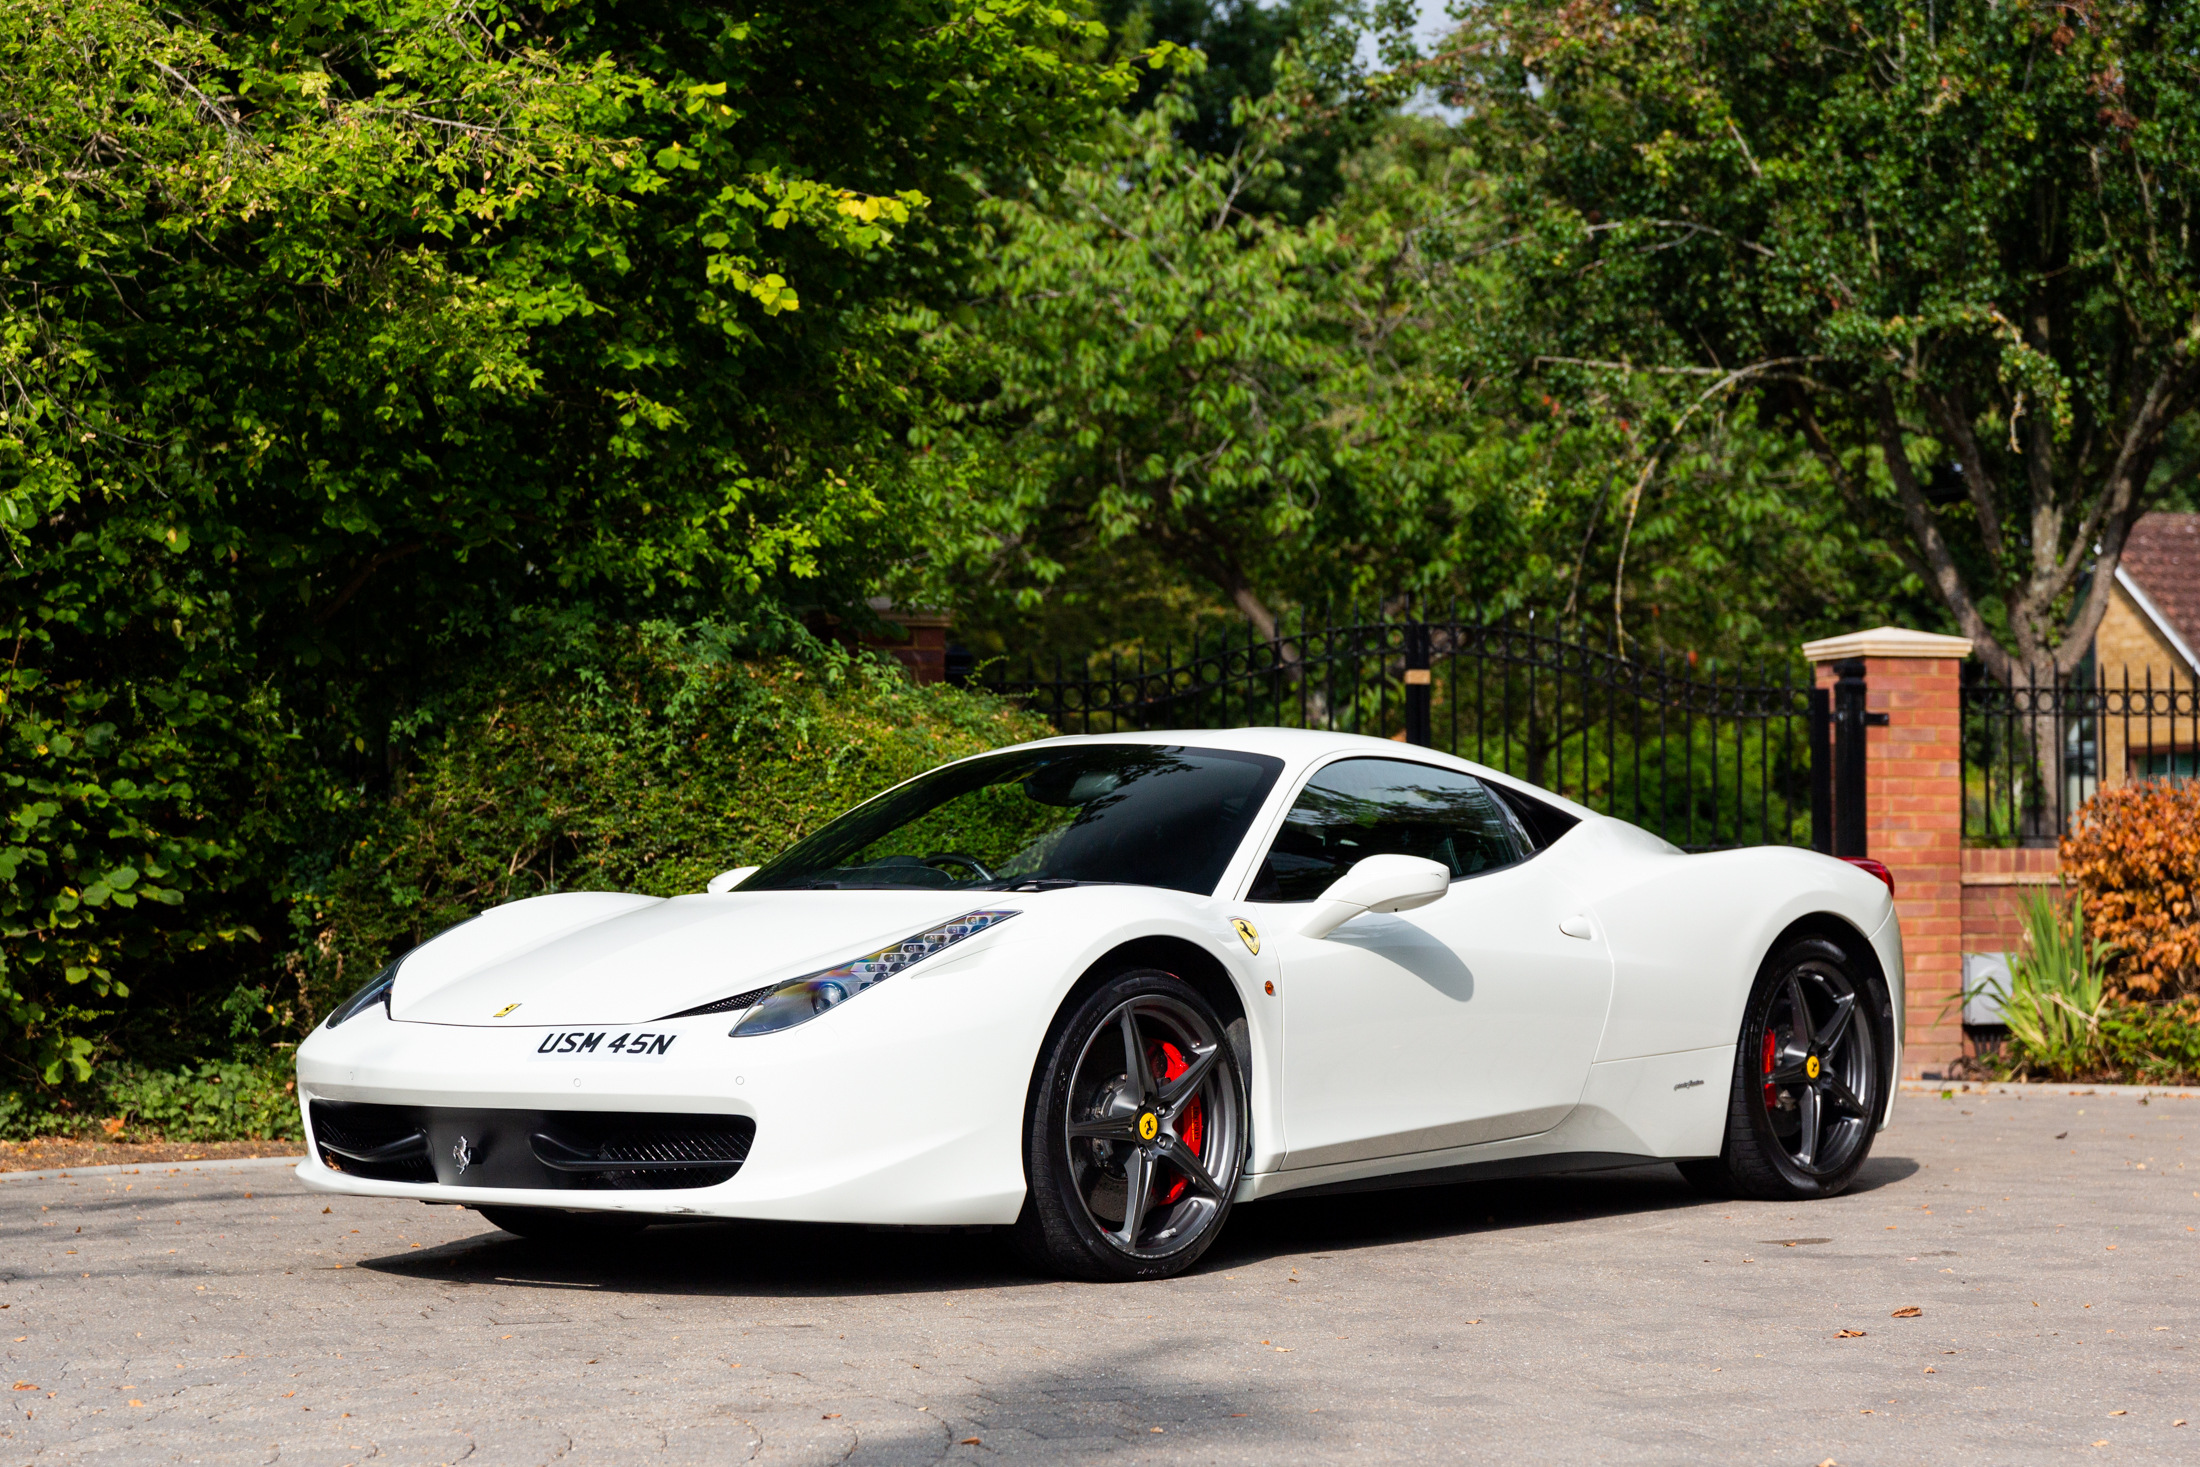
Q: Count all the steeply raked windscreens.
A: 1